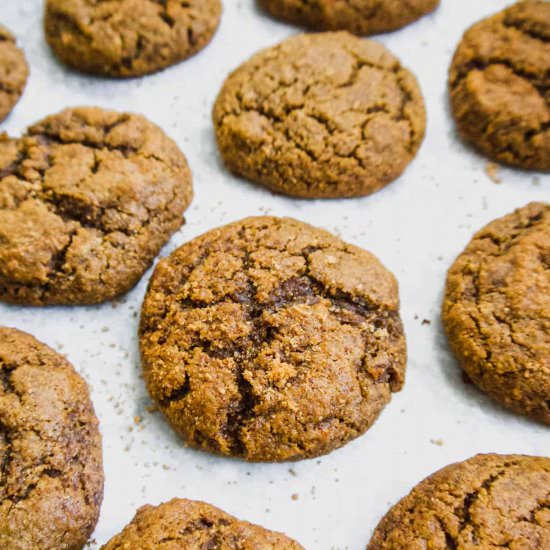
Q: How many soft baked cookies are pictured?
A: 11